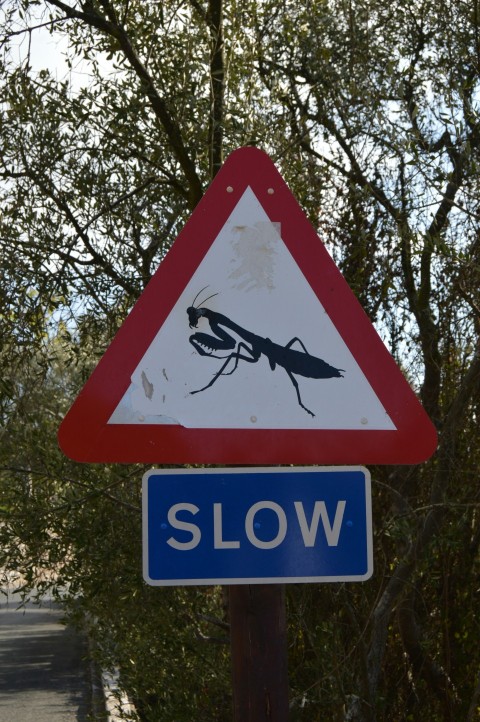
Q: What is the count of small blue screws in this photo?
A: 3